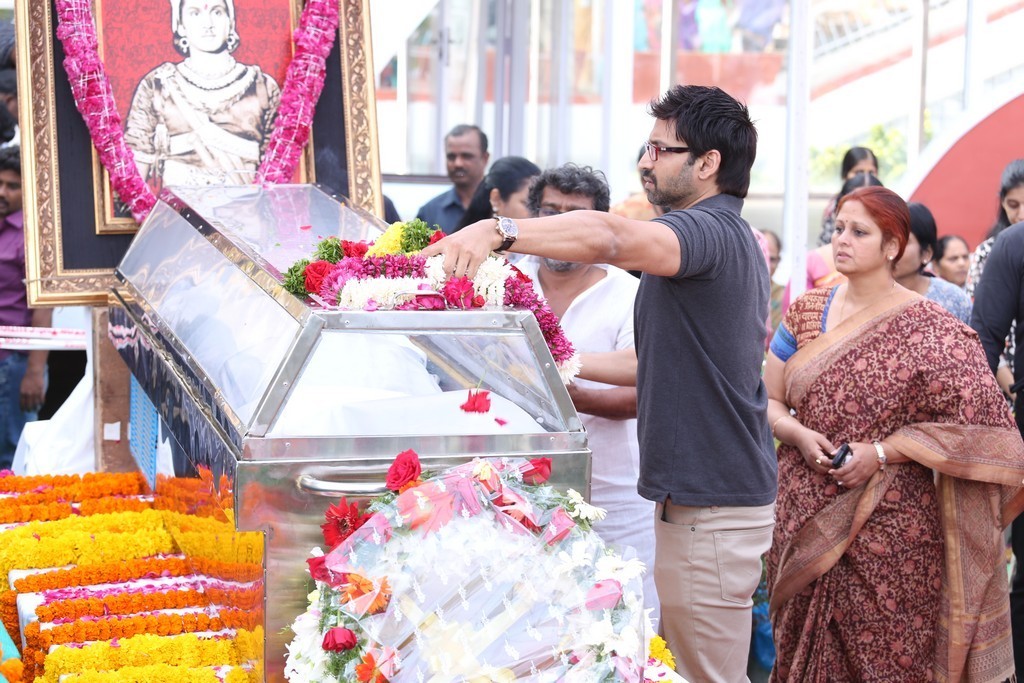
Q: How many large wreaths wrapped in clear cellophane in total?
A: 1